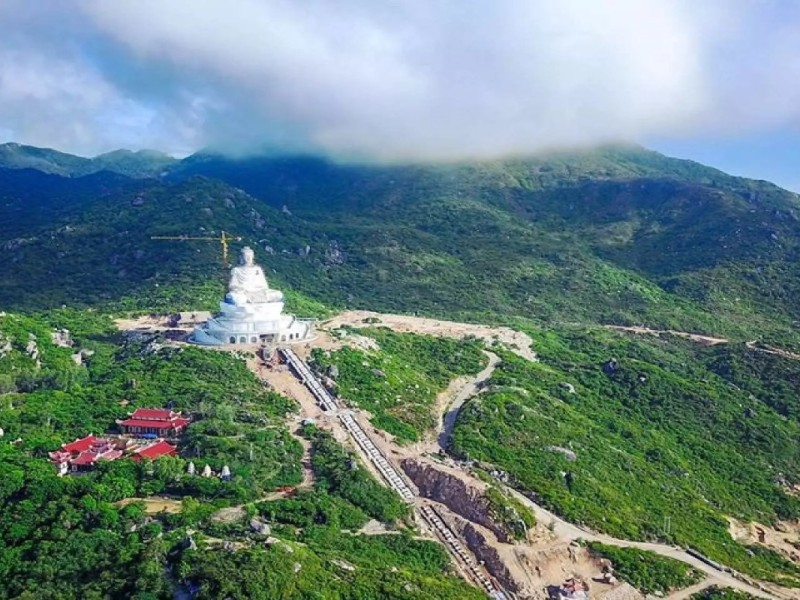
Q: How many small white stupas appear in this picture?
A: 3